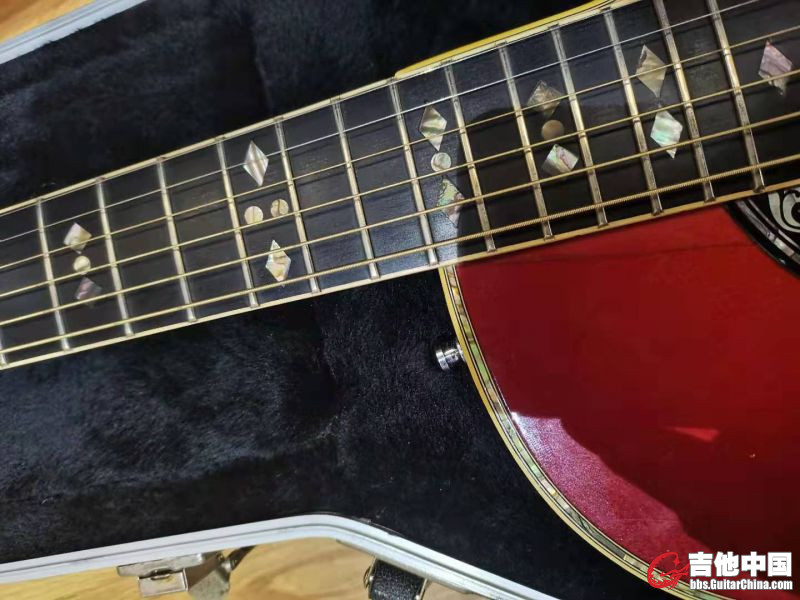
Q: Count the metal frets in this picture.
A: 14